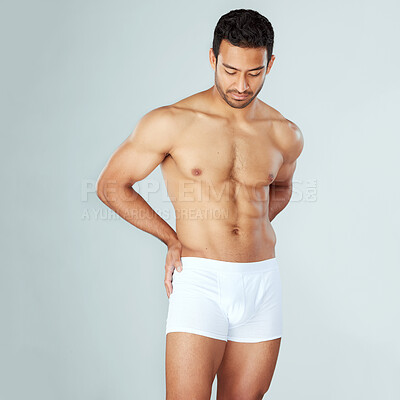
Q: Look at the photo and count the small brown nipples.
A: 2